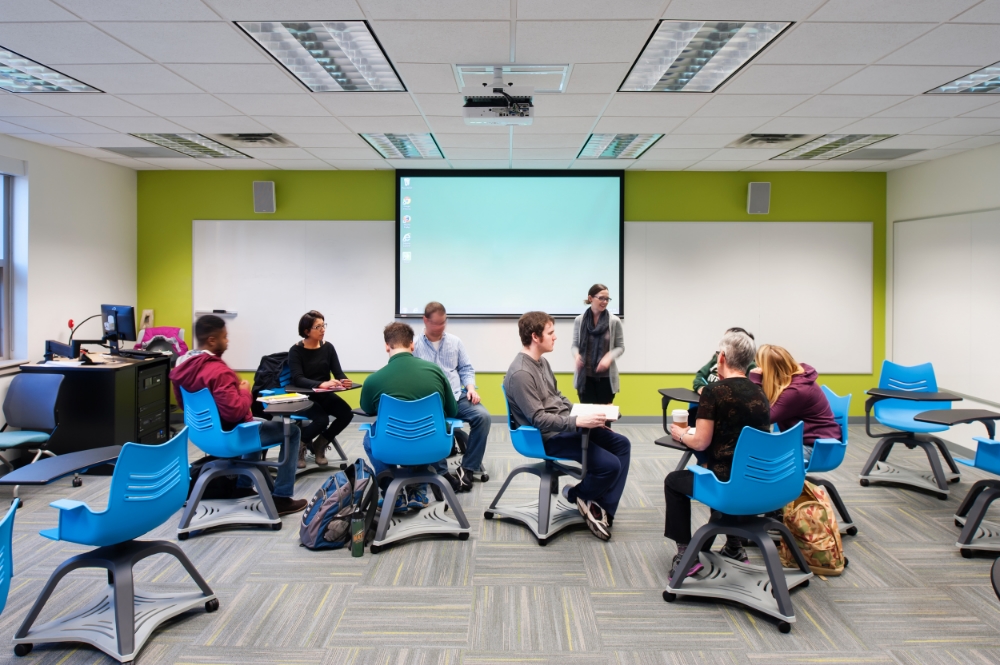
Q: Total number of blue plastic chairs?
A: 12